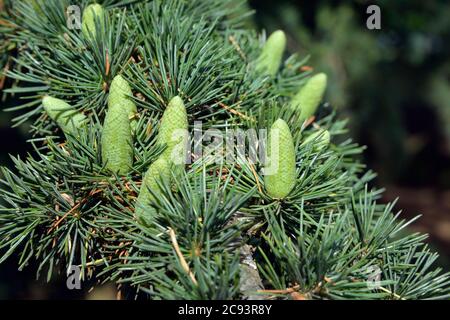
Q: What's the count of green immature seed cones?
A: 10